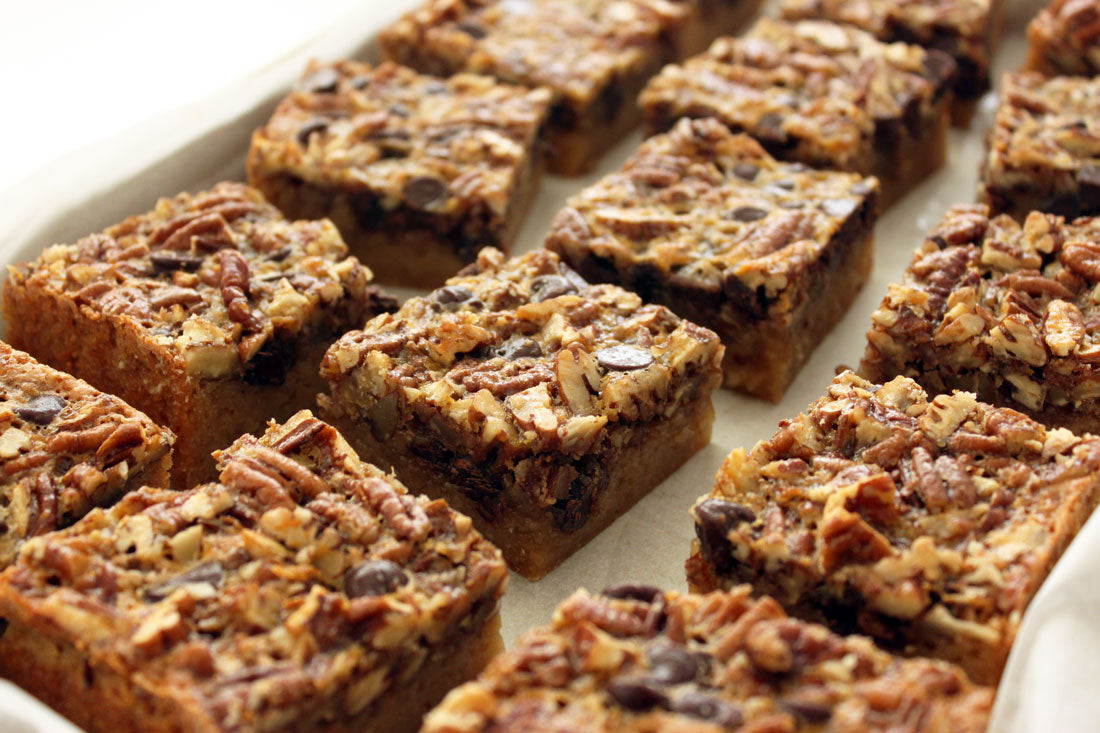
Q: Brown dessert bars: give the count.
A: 15